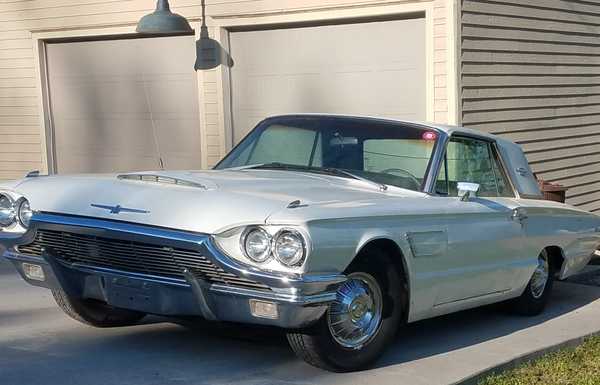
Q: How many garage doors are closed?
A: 2